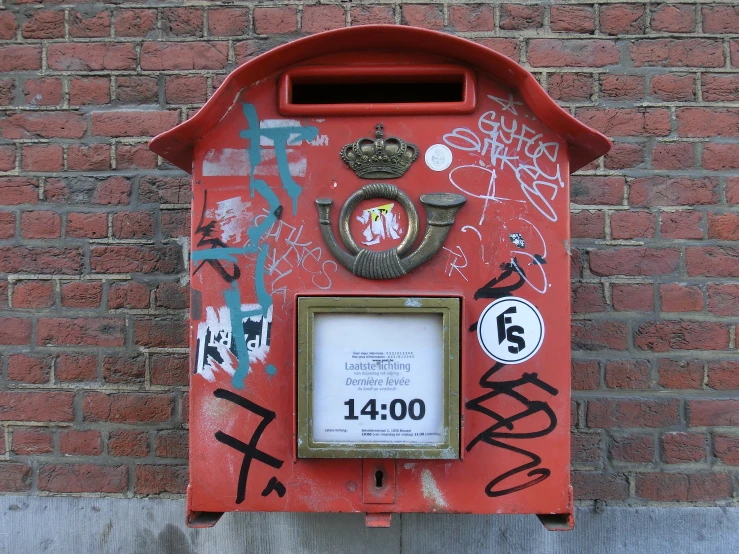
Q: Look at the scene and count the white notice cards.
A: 1